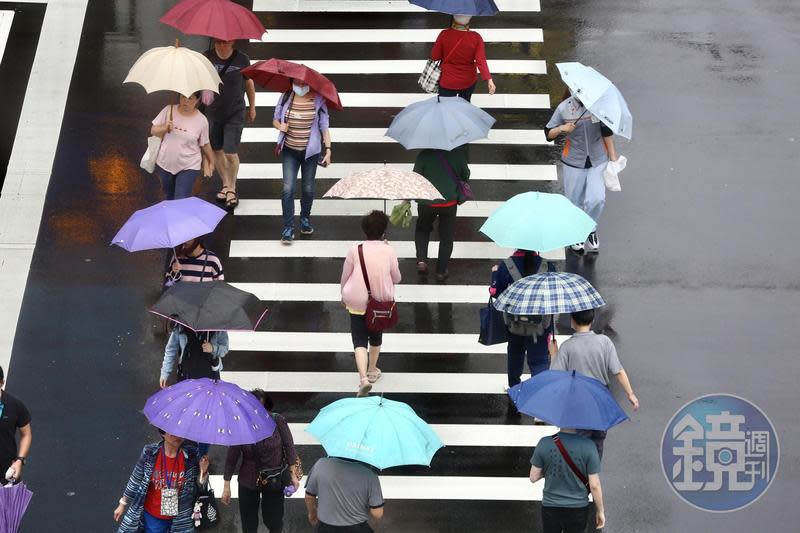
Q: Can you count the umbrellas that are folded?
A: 1